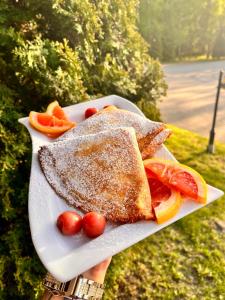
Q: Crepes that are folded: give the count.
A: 2